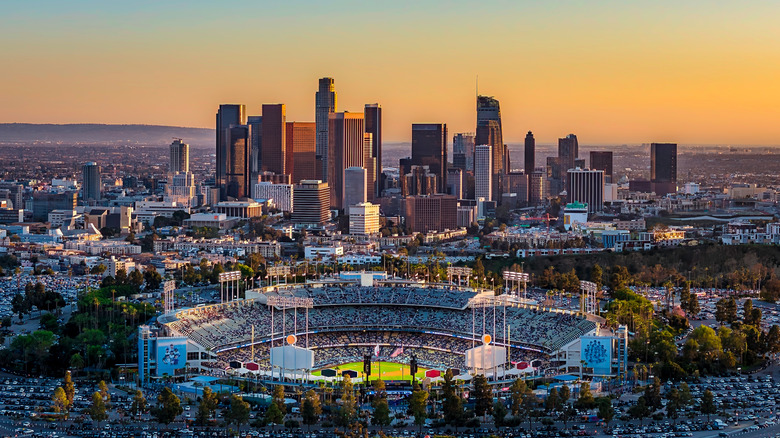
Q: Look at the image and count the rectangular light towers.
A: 8